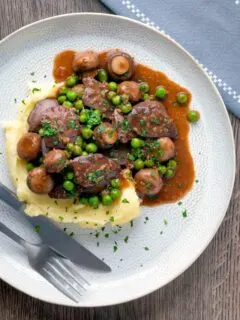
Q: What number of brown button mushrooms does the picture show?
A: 9